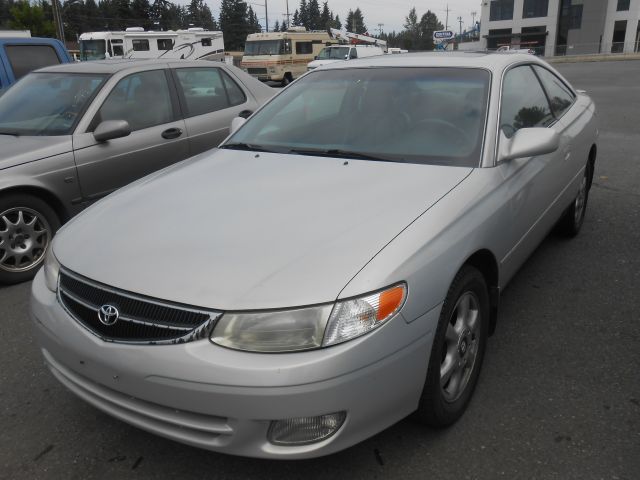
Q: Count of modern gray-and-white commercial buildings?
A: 1